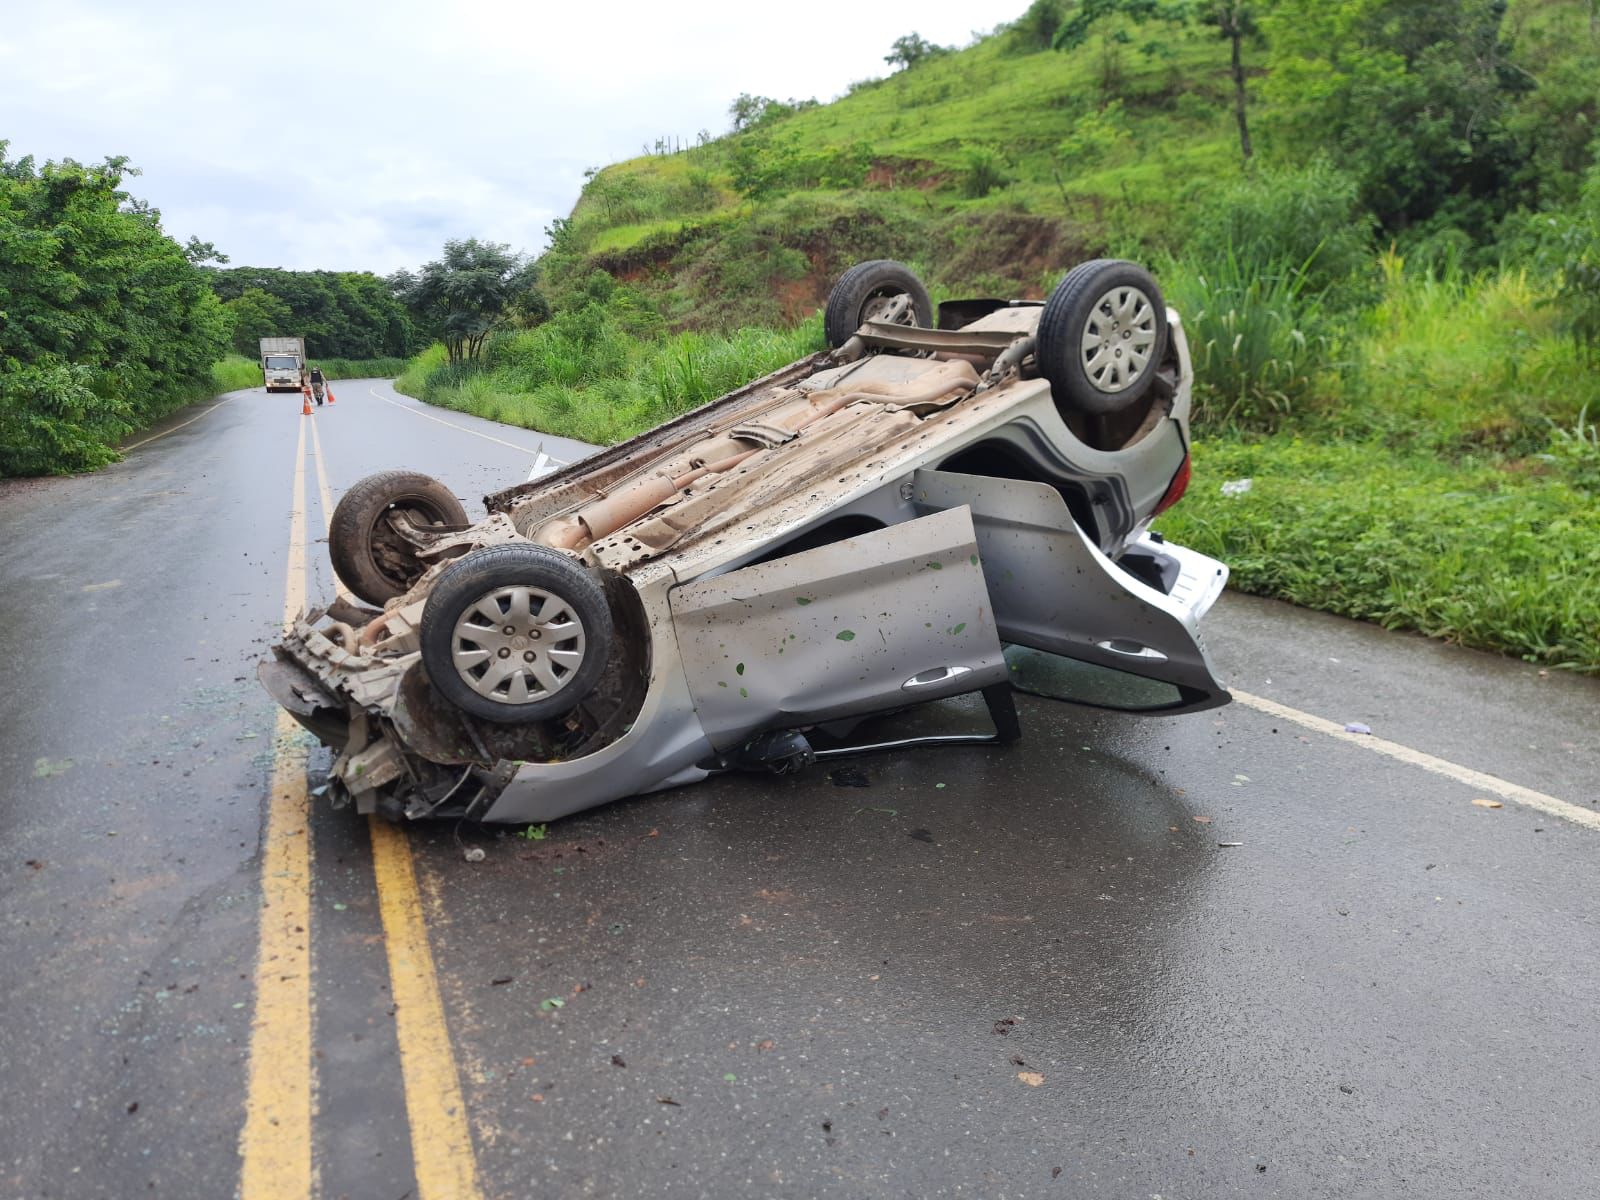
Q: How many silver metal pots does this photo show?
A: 0